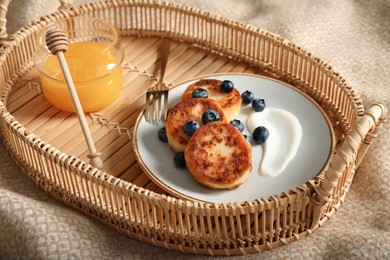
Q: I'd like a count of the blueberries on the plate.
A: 11